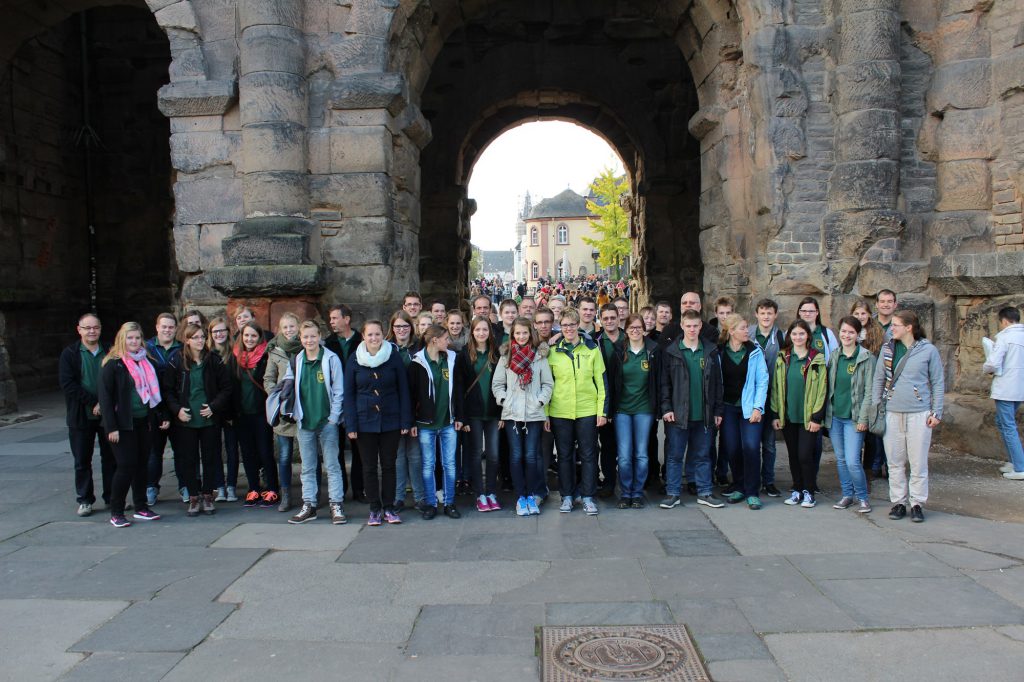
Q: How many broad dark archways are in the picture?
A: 2